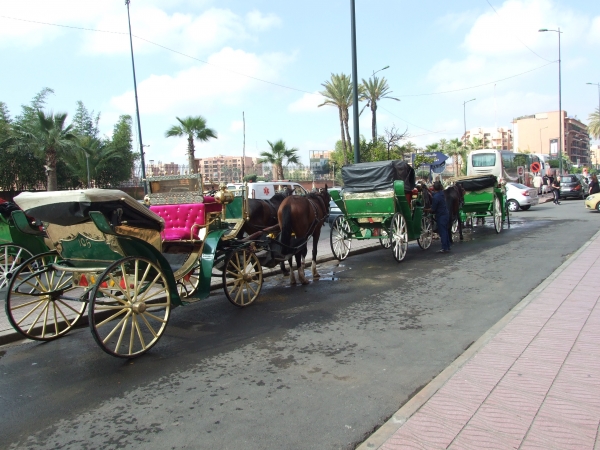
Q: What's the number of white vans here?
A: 1